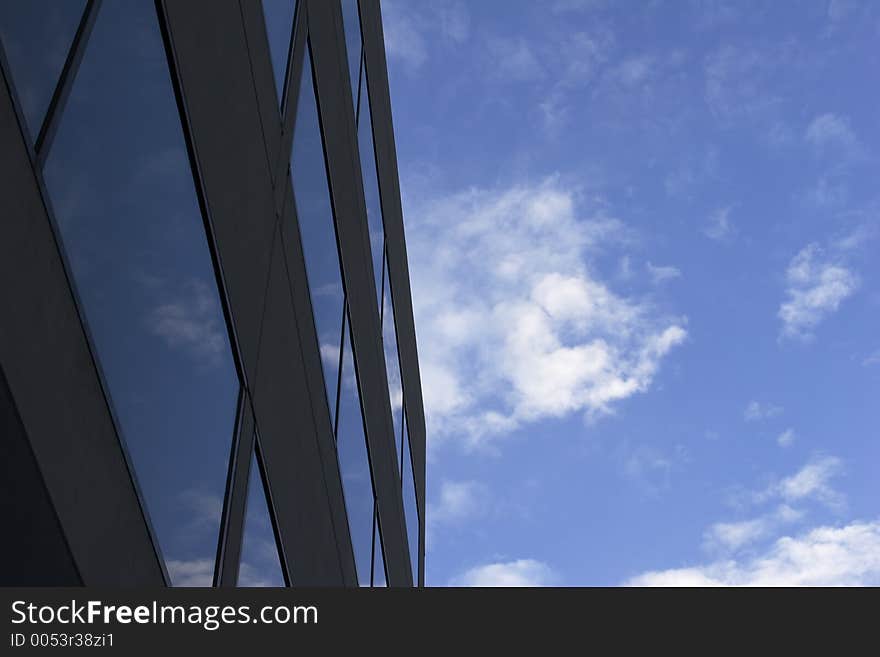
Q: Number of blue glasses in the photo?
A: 11